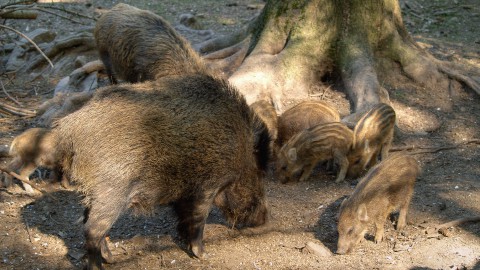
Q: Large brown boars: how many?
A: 2